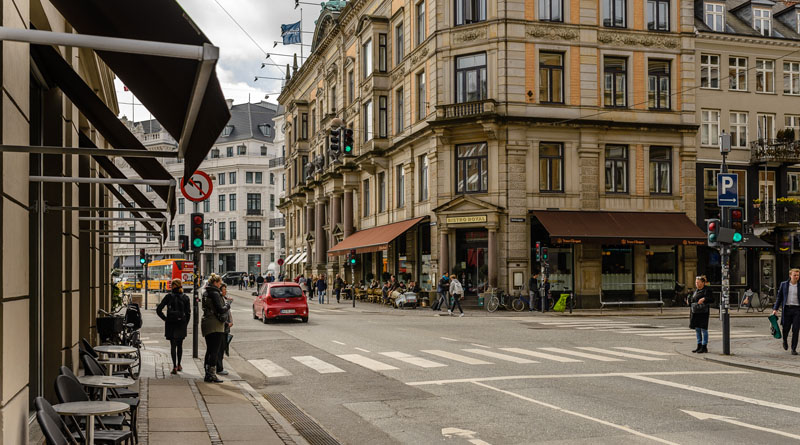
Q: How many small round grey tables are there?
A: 4